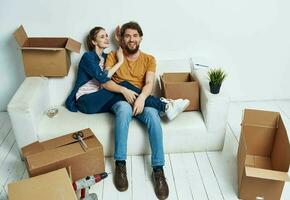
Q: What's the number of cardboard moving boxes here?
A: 5